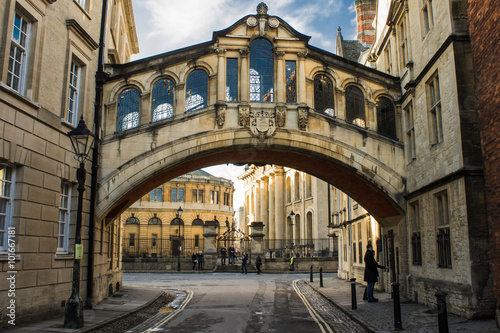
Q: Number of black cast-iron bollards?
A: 5